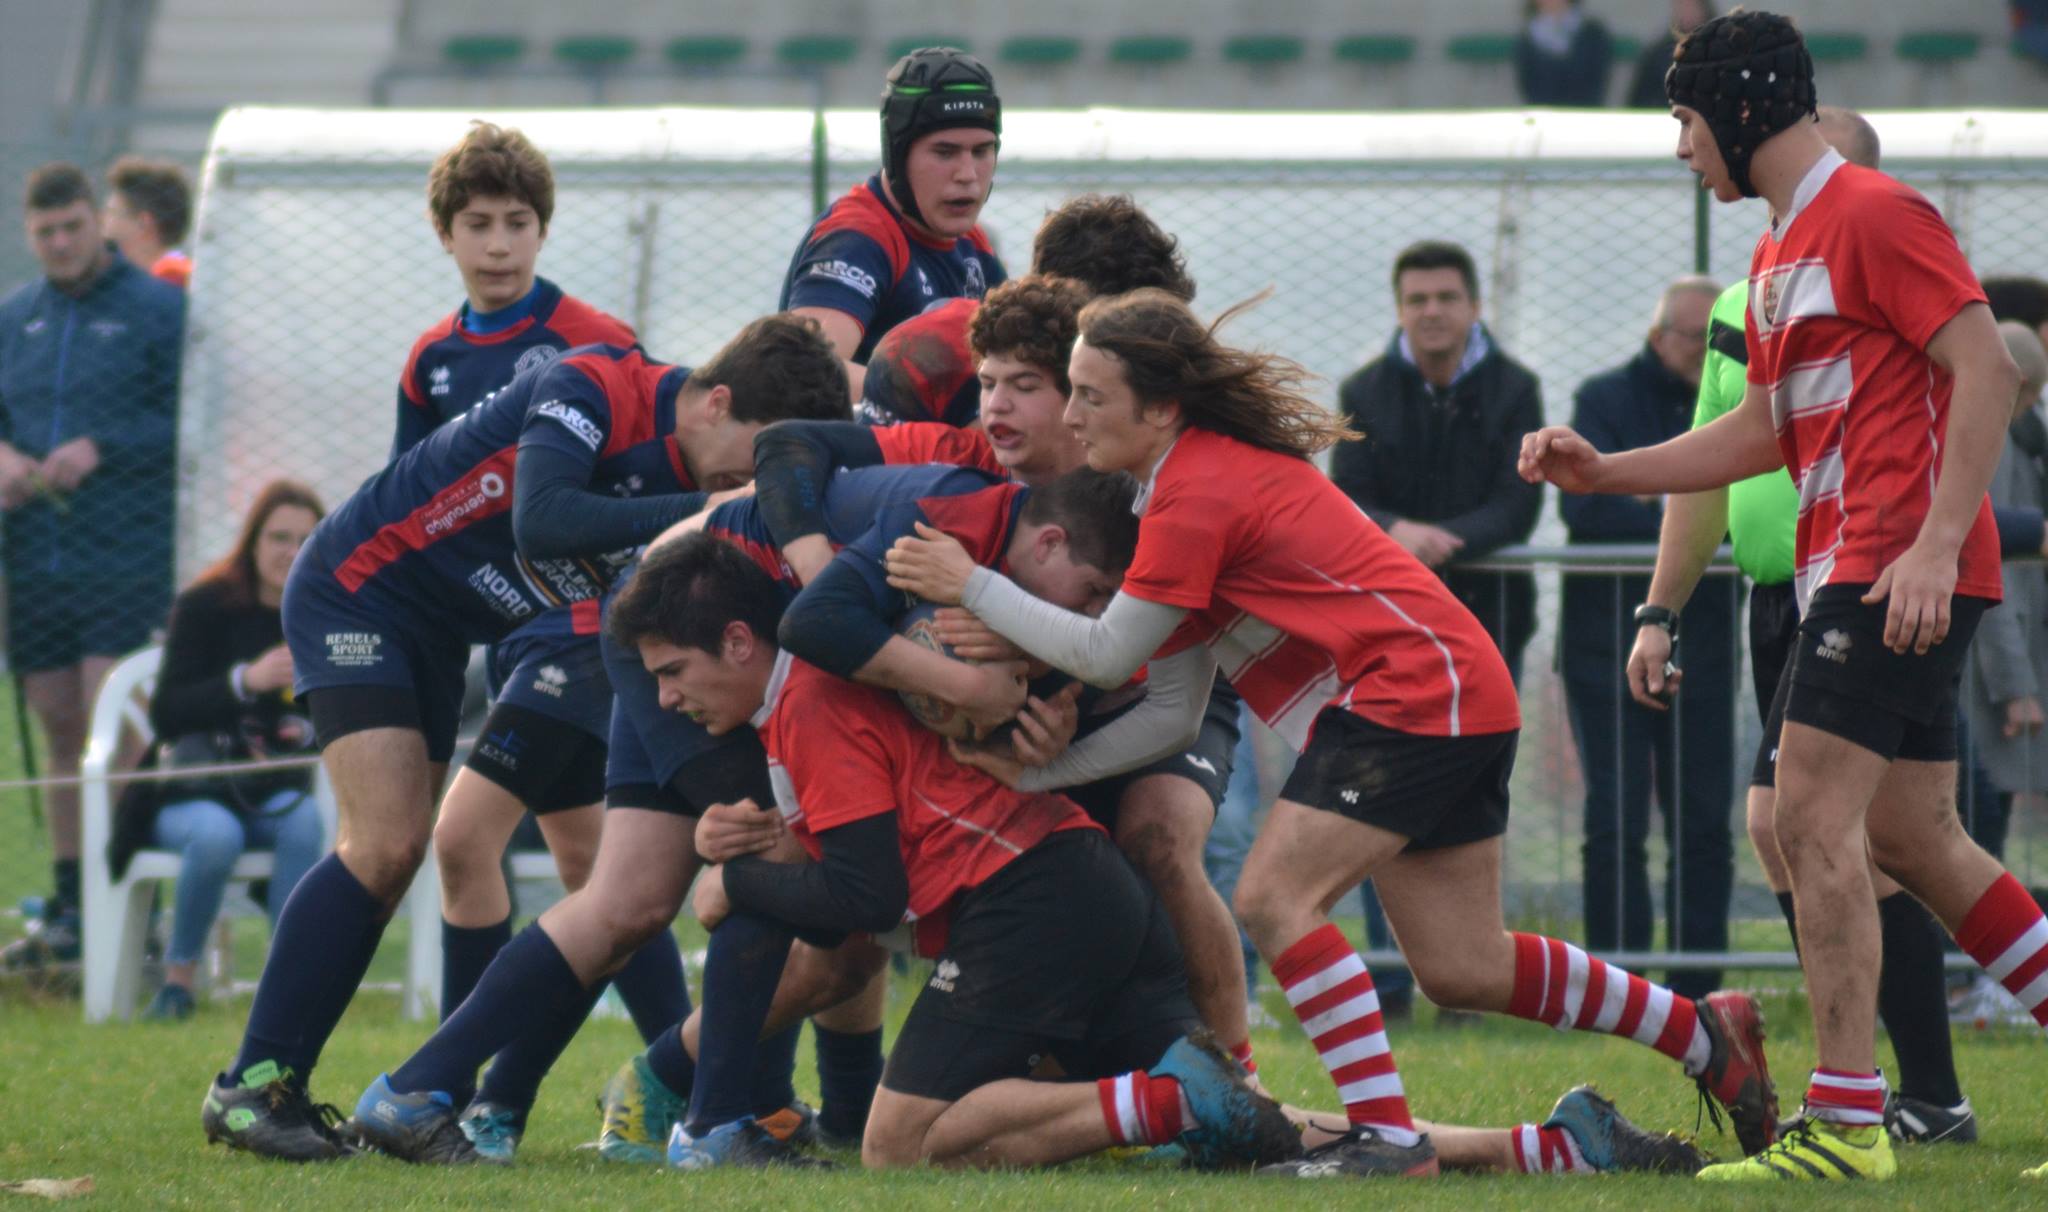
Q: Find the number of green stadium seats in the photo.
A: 14